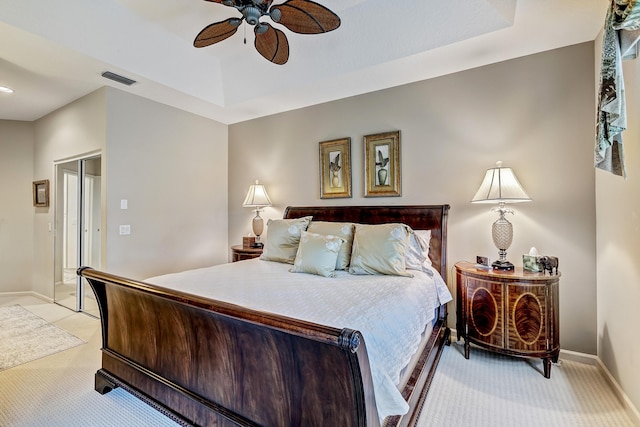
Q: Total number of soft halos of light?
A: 2